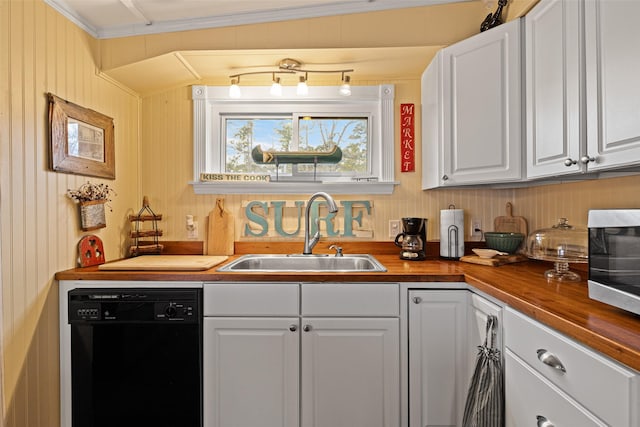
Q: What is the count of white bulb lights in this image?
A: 4